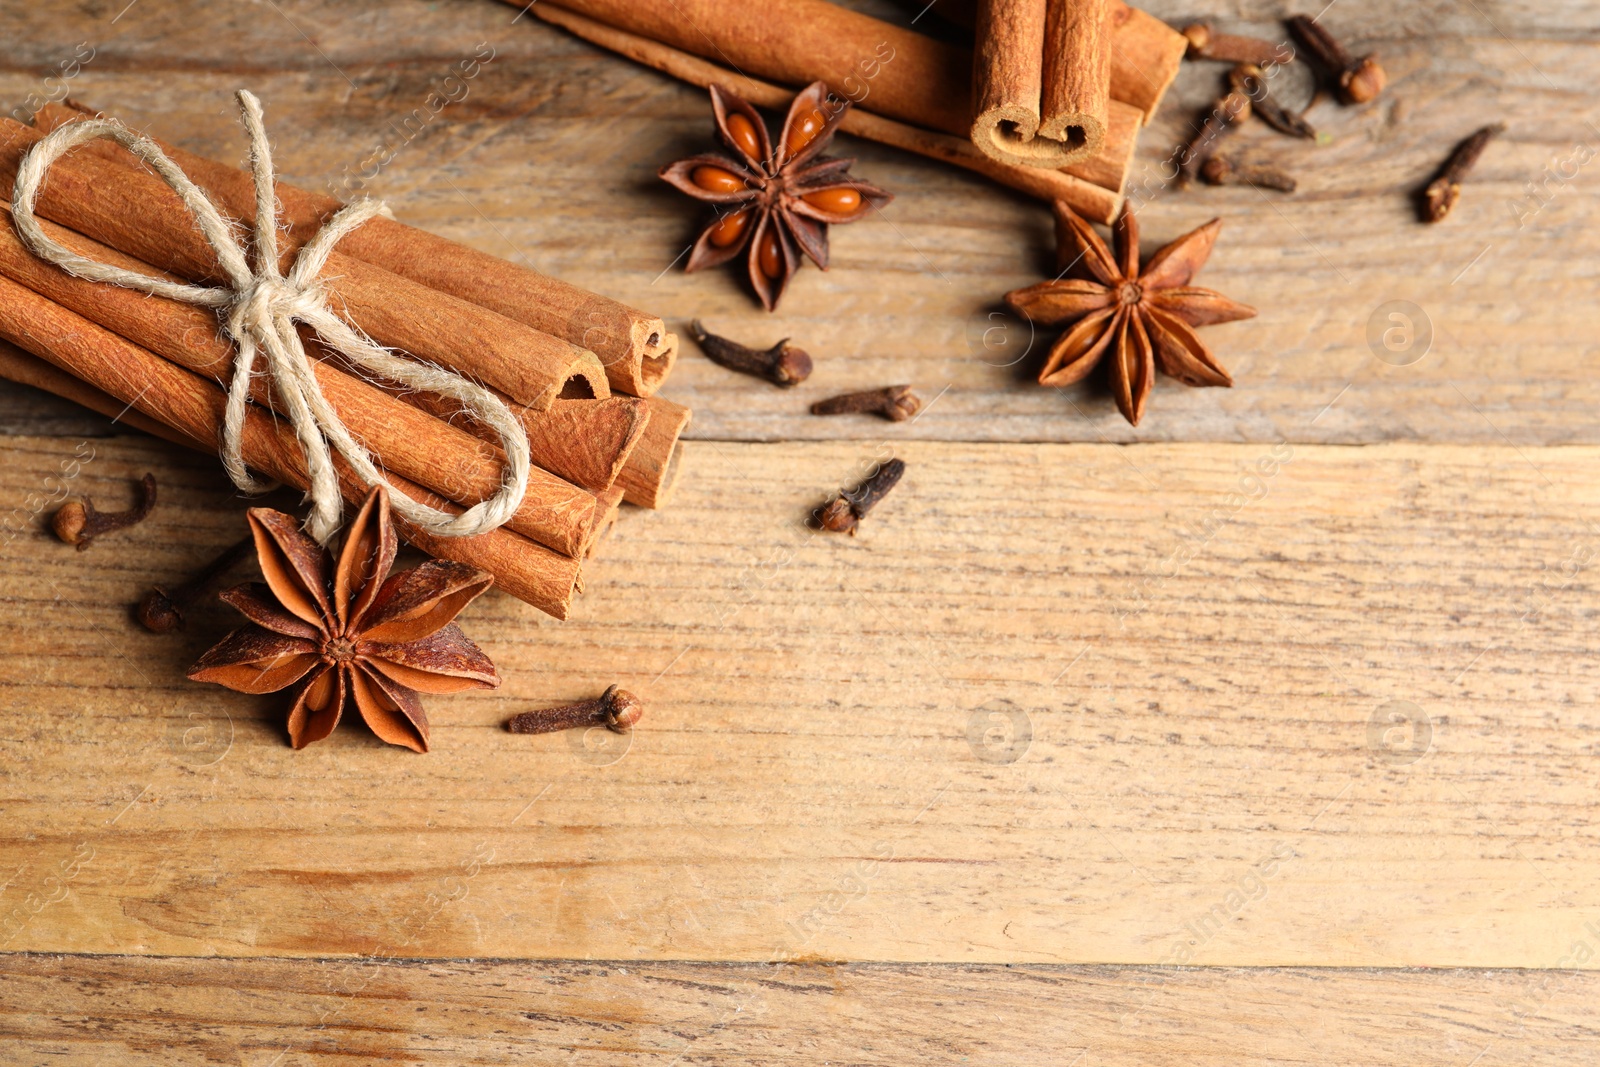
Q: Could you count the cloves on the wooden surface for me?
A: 12